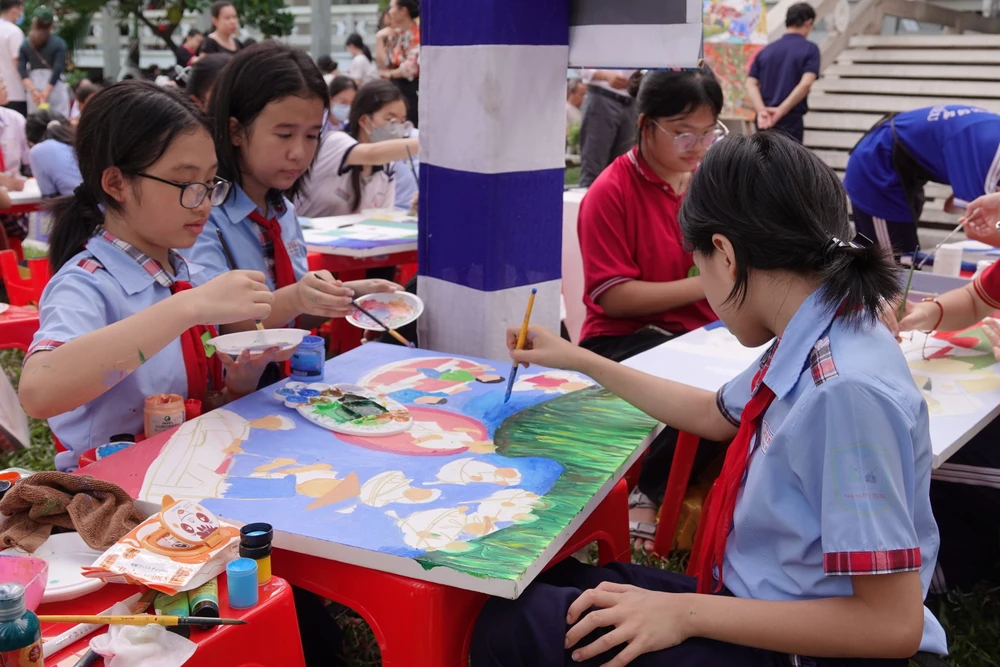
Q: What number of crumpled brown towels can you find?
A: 1